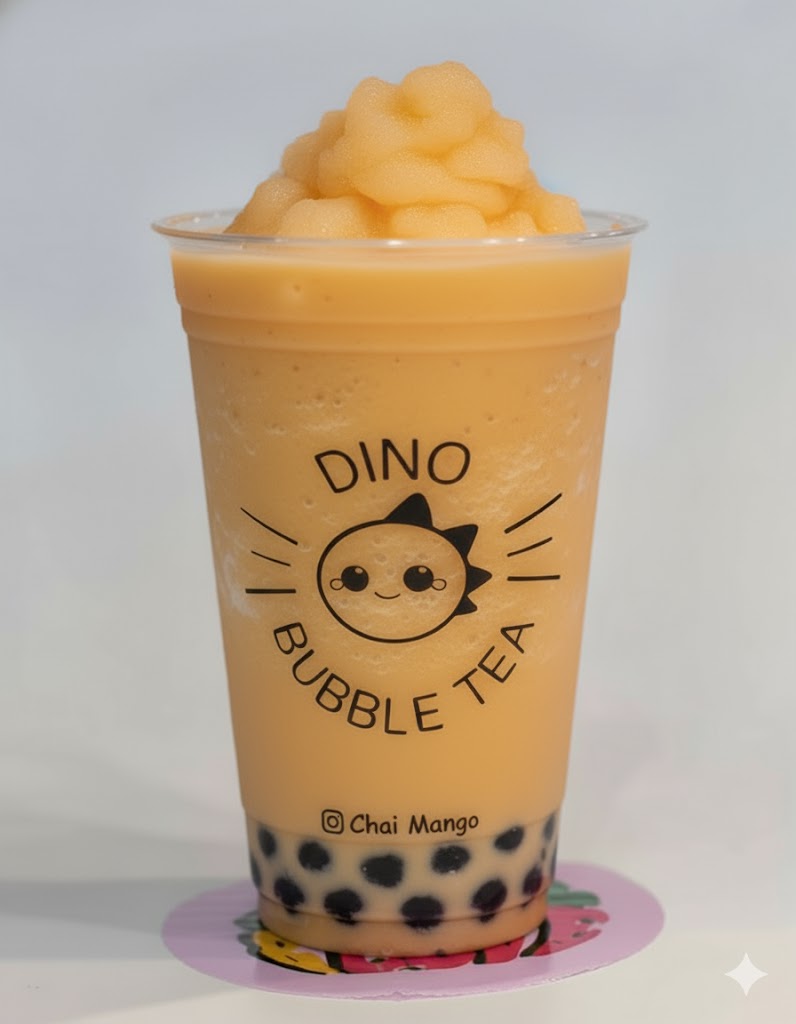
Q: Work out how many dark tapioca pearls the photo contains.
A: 13